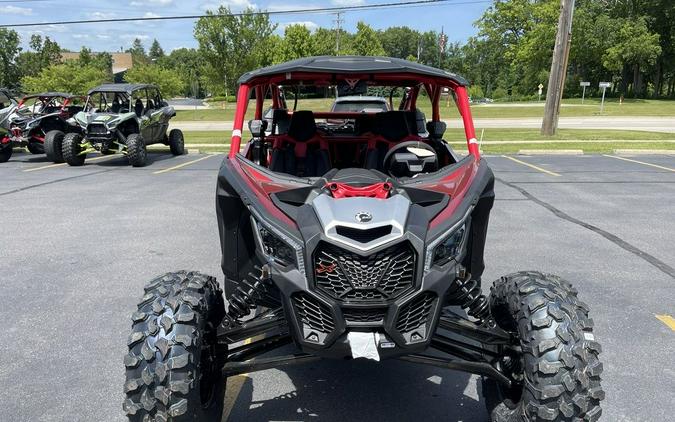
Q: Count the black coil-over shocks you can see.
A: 2